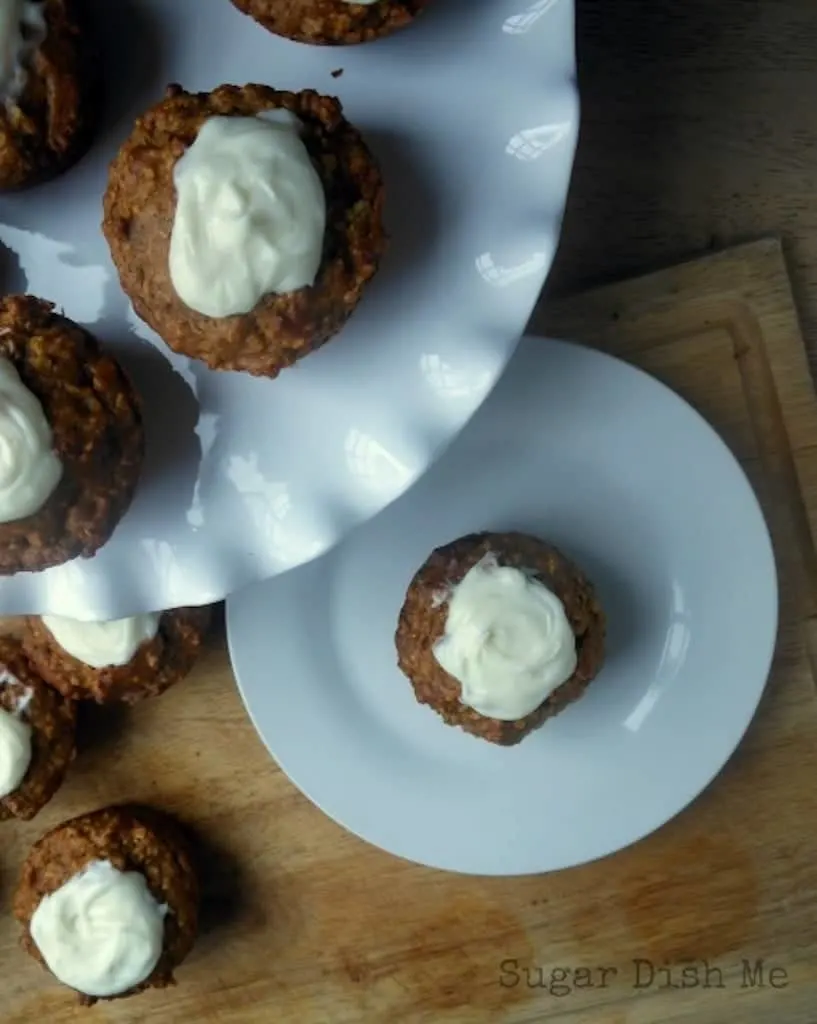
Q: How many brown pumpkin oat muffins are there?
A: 8